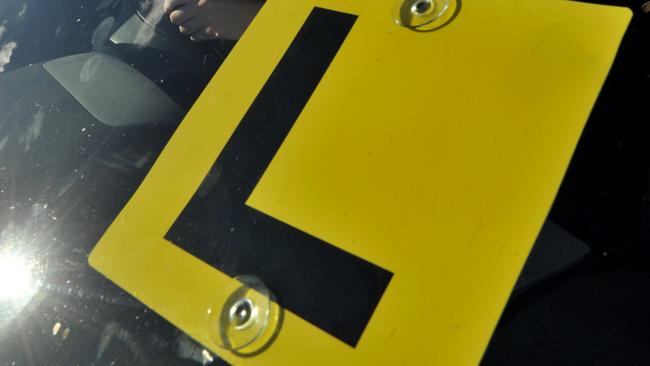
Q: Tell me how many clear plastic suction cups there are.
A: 2